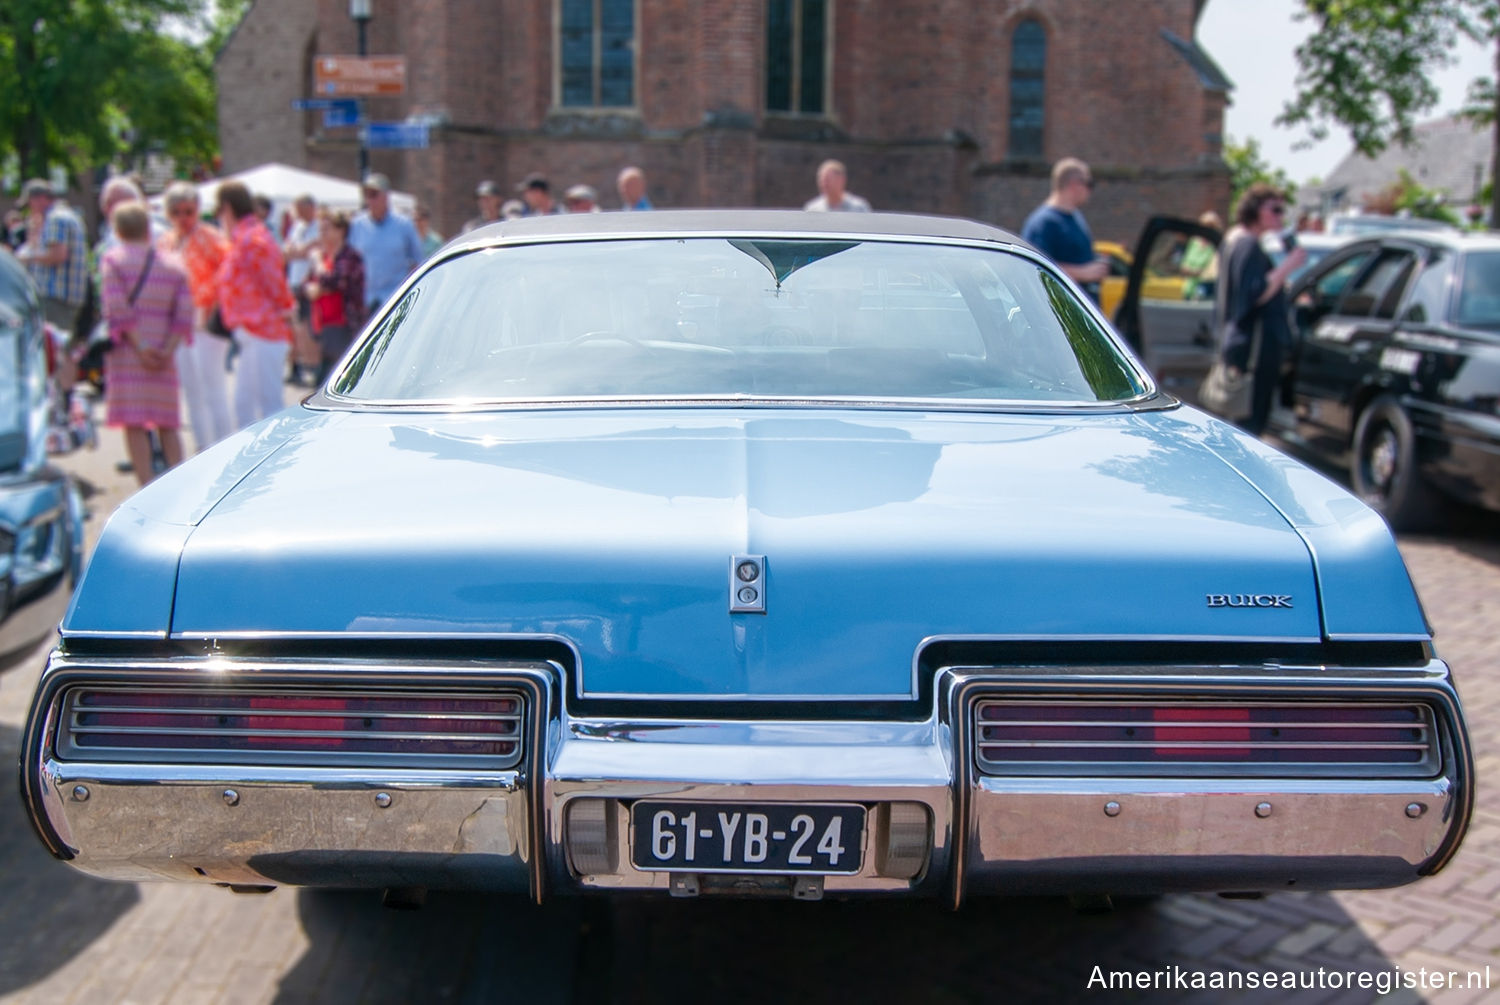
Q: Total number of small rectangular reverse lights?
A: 2